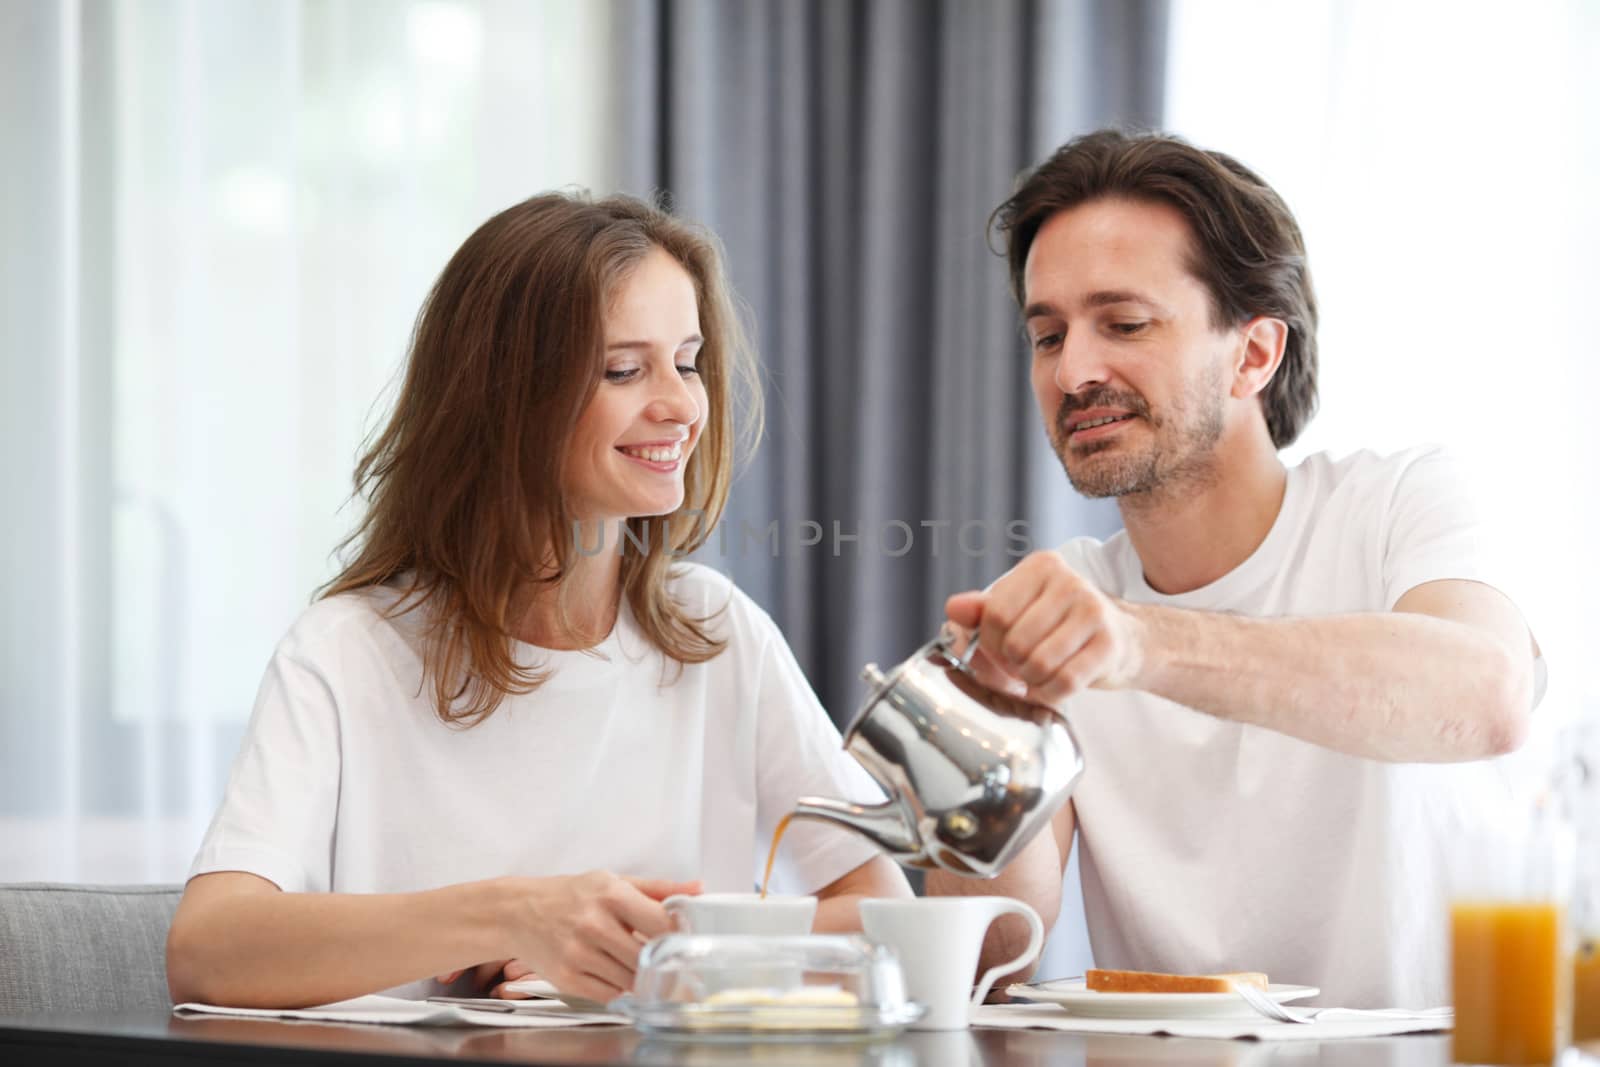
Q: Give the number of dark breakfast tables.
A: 1